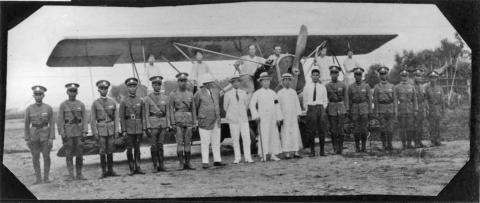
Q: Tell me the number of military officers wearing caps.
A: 12